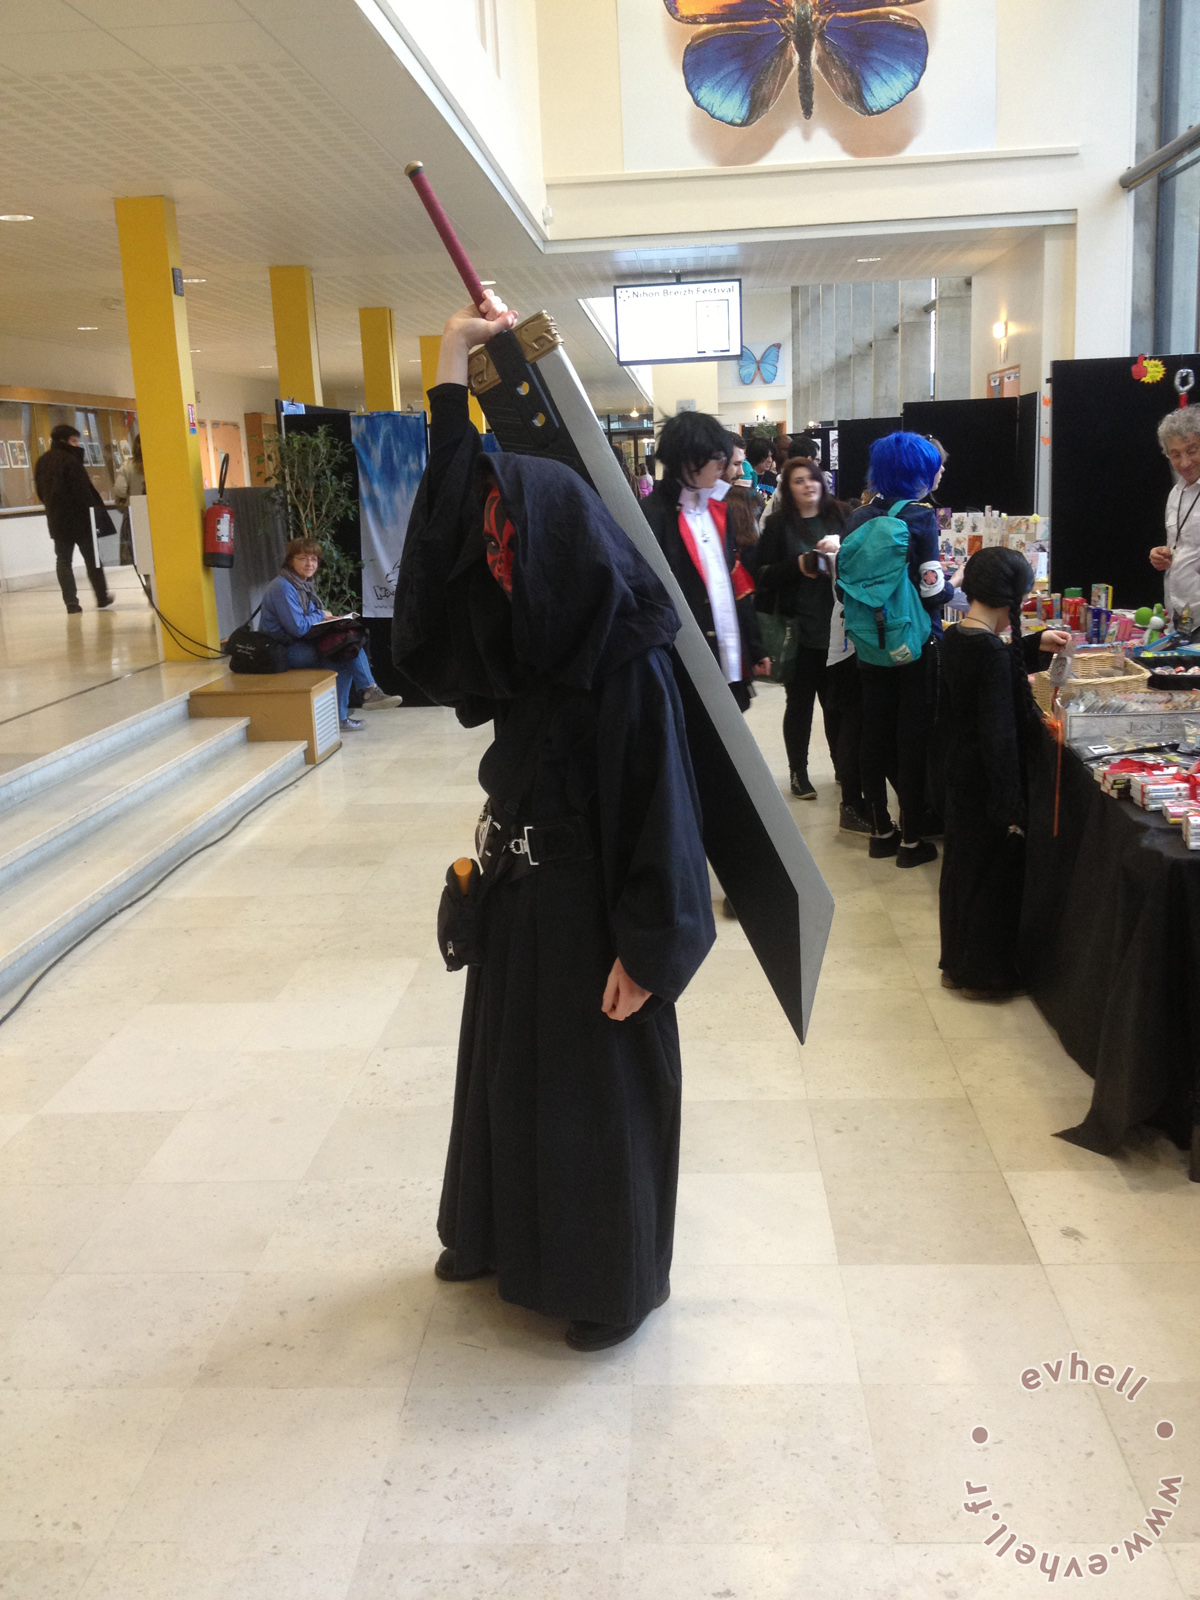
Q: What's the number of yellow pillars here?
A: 4